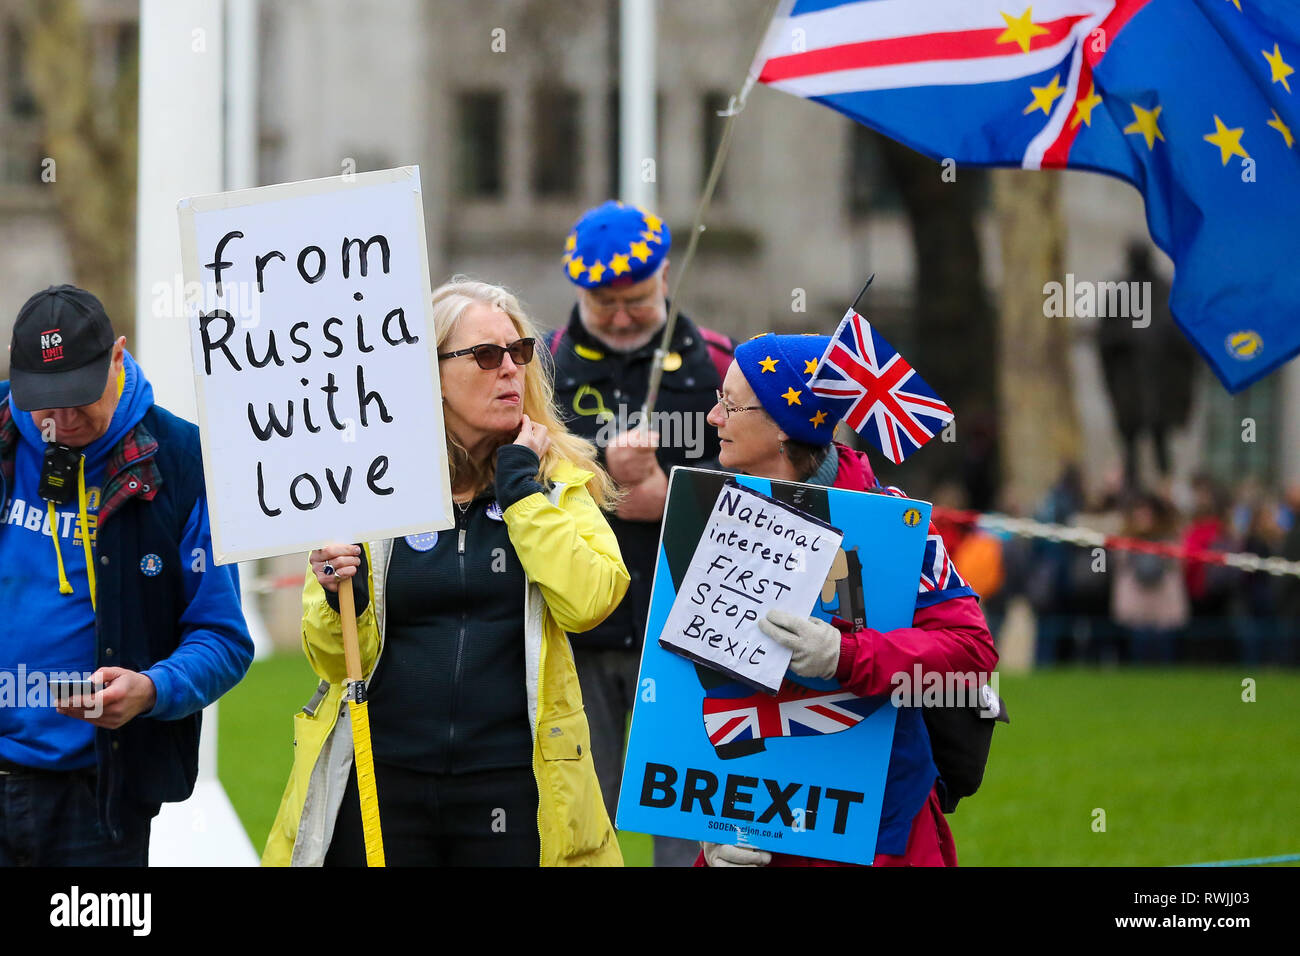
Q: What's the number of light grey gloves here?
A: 2